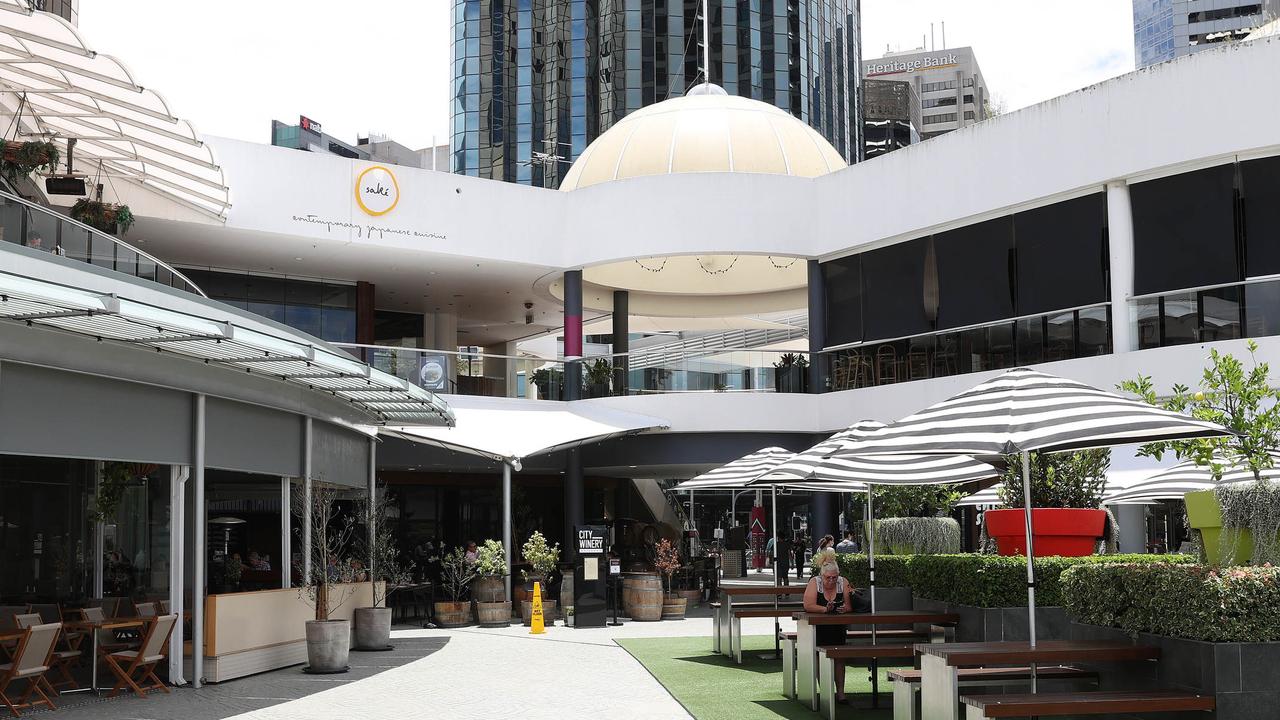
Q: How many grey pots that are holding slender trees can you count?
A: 2